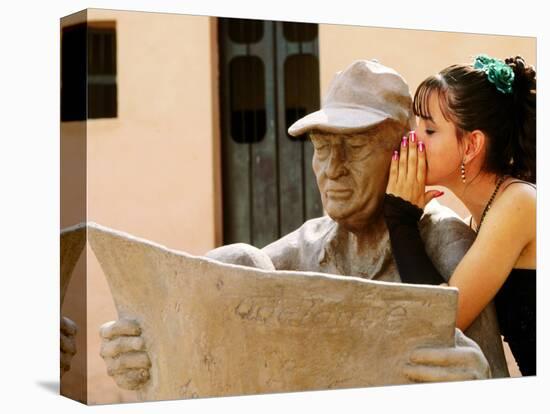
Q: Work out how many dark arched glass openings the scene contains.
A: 4